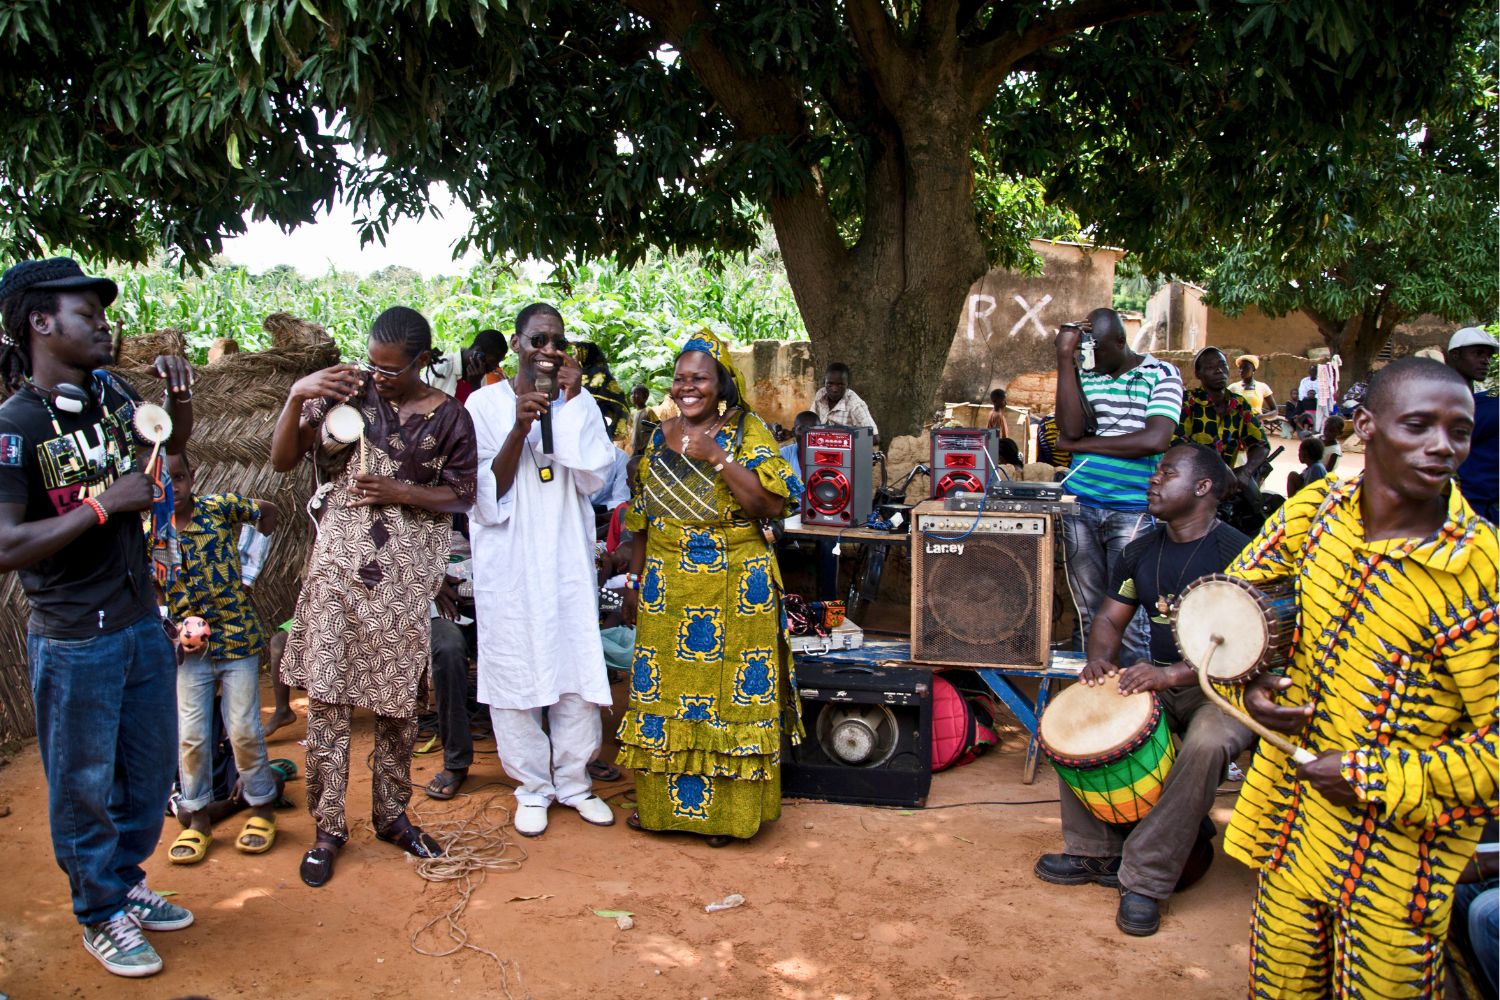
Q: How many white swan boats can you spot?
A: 0